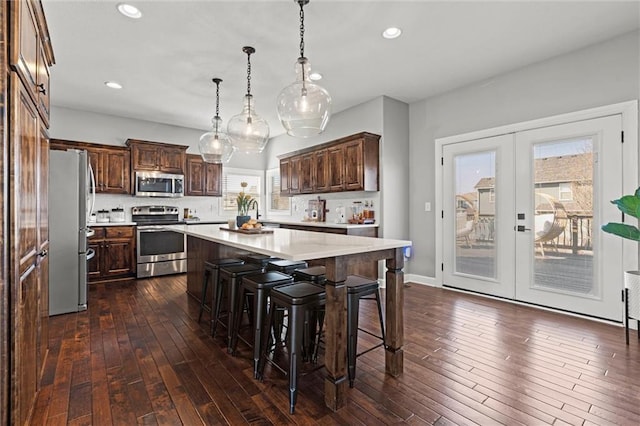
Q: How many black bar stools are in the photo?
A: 8